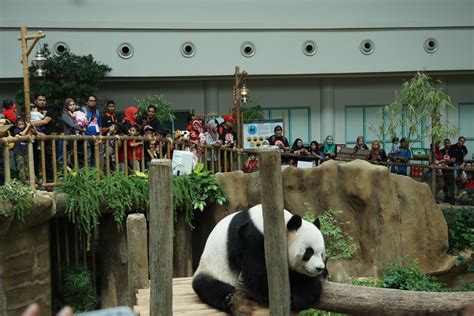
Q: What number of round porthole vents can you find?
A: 7